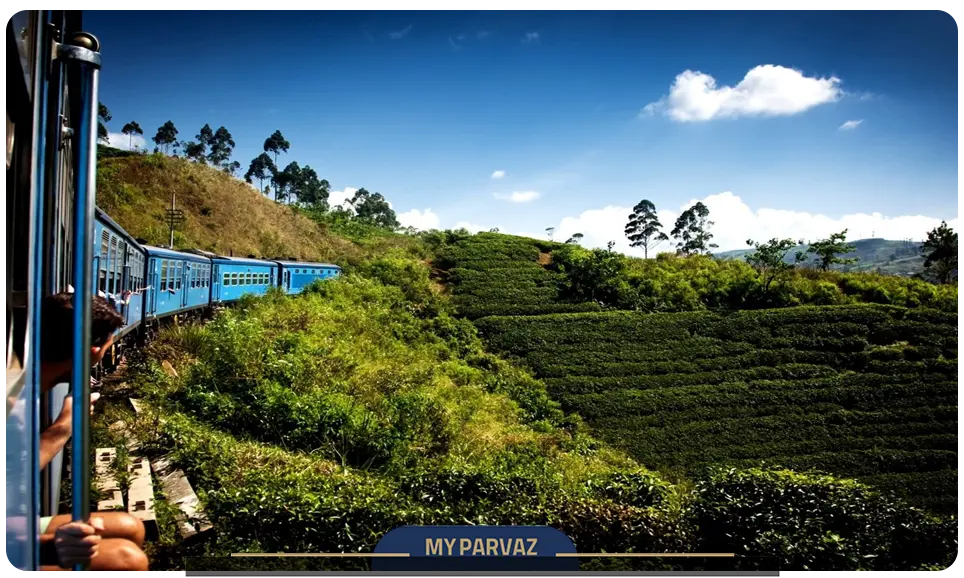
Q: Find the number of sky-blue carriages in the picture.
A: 4